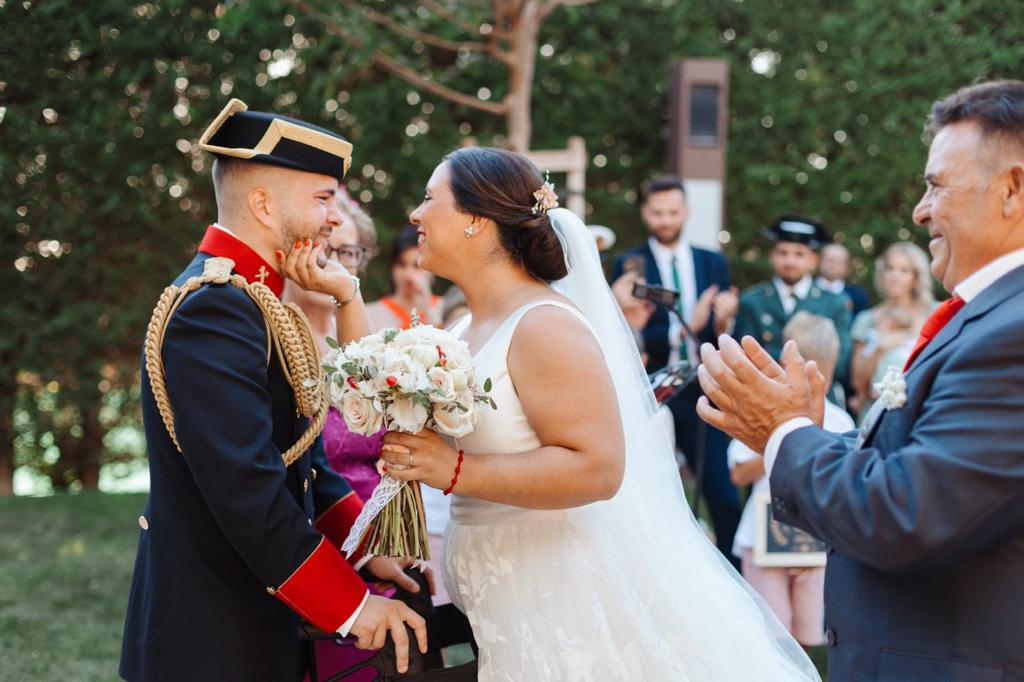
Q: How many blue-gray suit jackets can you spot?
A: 1